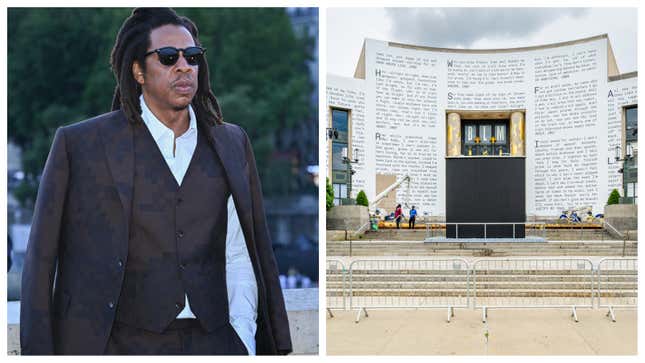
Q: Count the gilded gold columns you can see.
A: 2